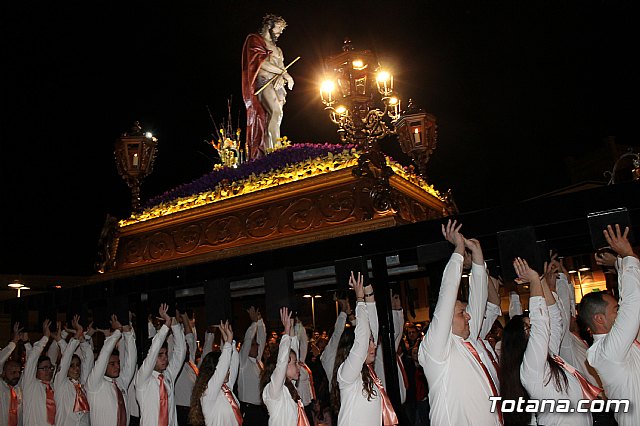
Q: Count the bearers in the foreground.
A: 11